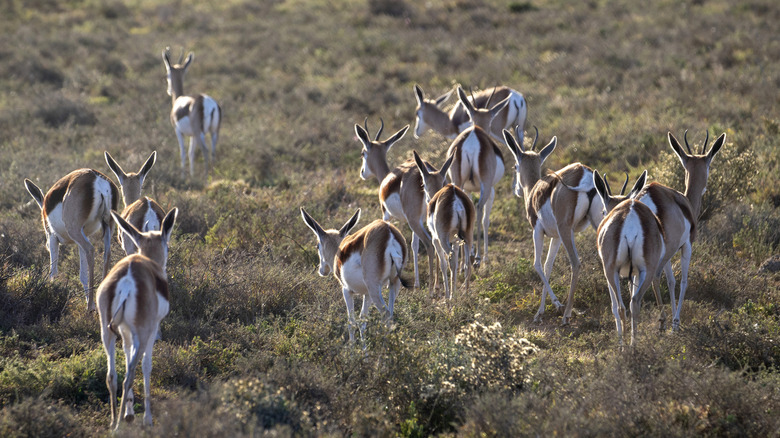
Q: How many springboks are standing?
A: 12